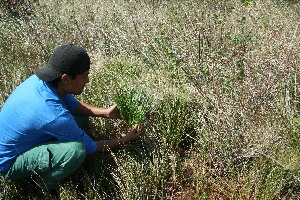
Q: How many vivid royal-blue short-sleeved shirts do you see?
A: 1